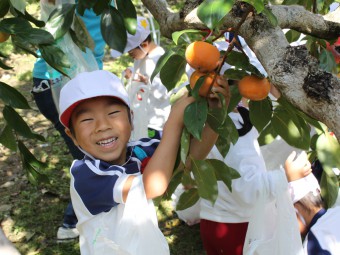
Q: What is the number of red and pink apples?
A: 0